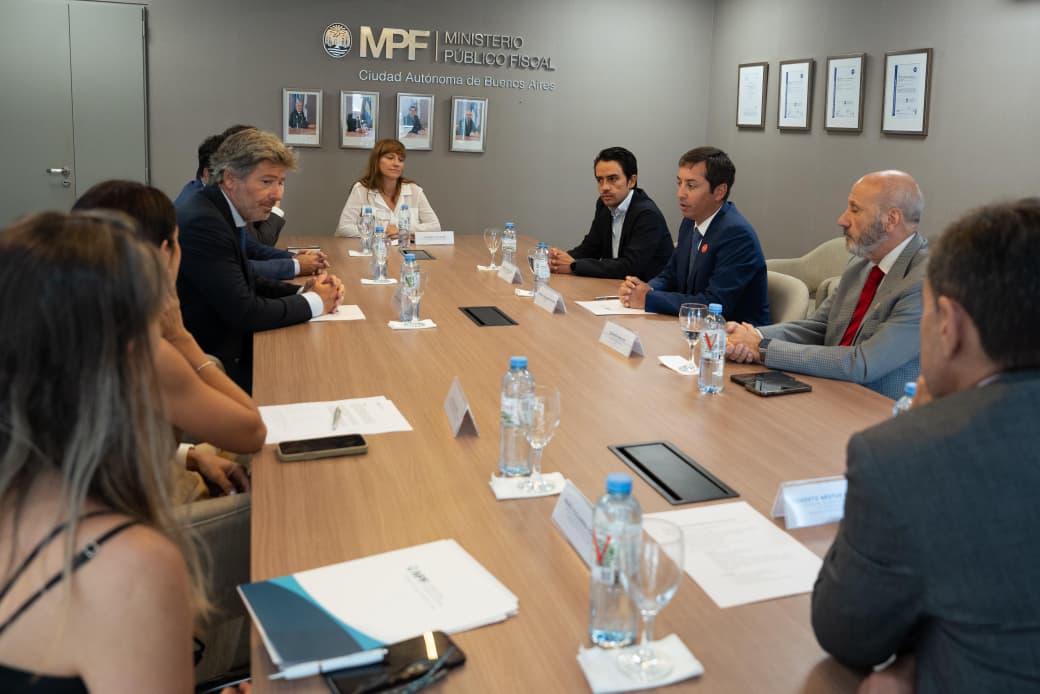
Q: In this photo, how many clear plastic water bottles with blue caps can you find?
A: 10